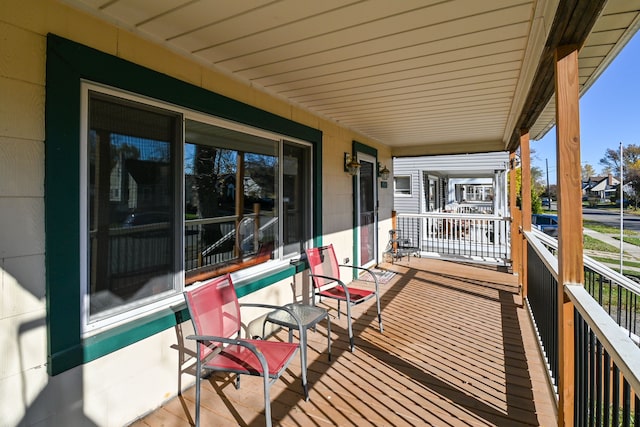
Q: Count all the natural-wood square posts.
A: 3